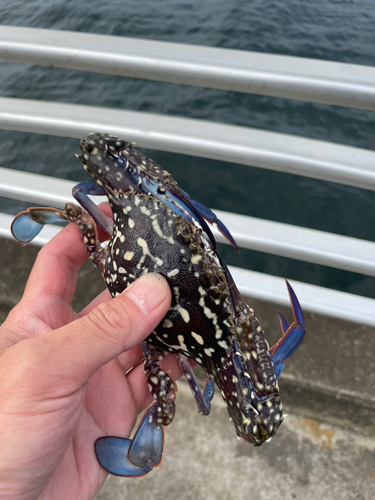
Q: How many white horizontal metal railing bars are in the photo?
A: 4